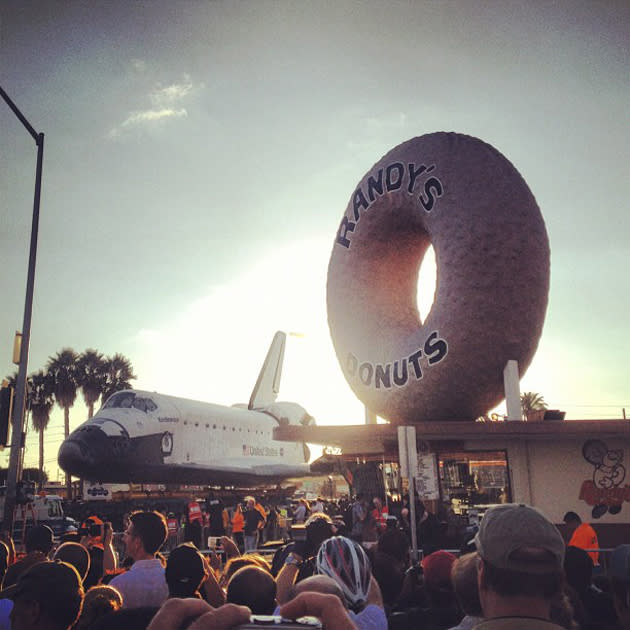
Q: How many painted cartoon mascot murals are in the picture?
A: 1